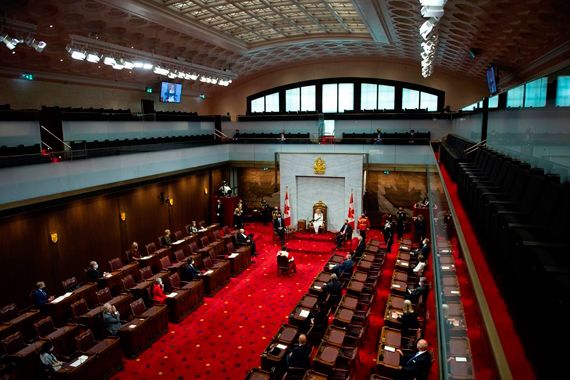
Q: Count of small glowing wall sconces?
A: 4